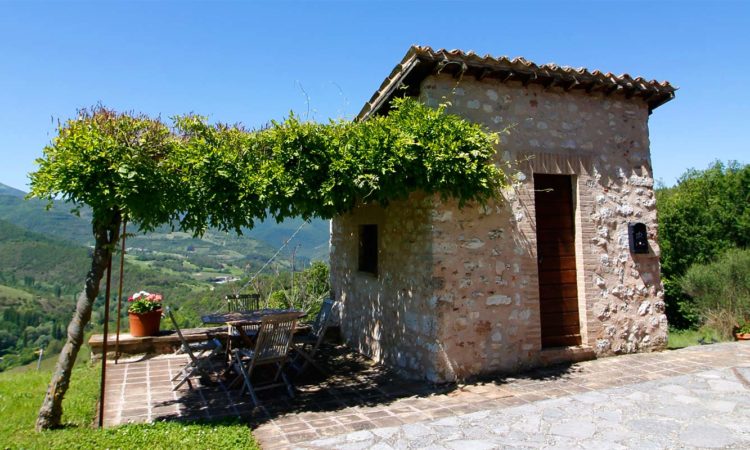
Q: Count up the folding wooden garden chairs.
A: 4